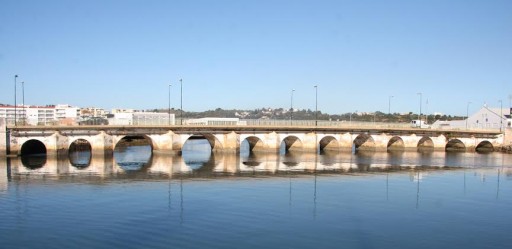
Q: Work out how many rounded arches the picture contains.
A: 12